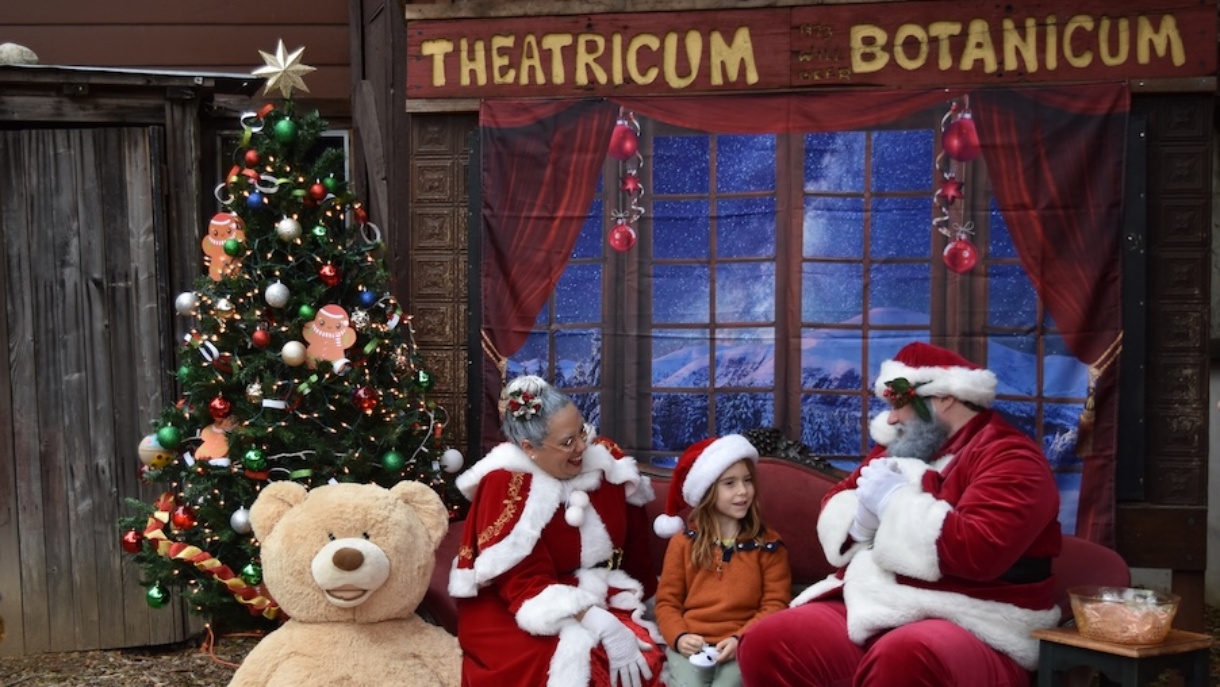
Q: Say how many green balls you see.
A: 12